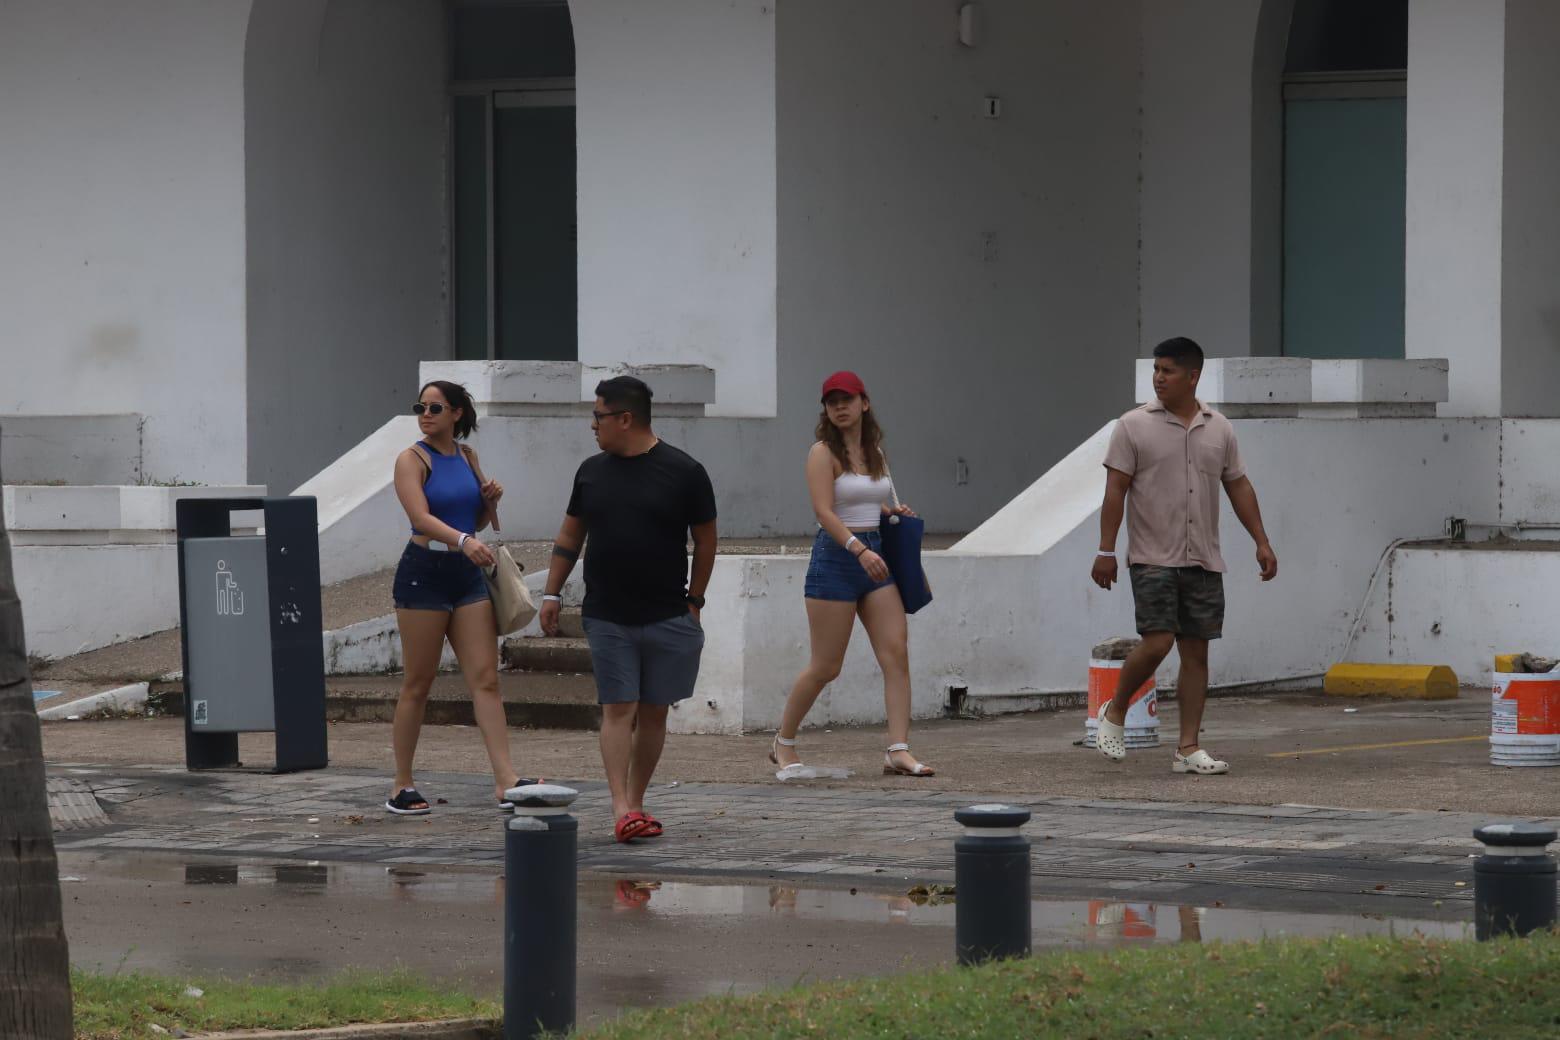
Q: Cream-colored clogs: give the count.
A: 2